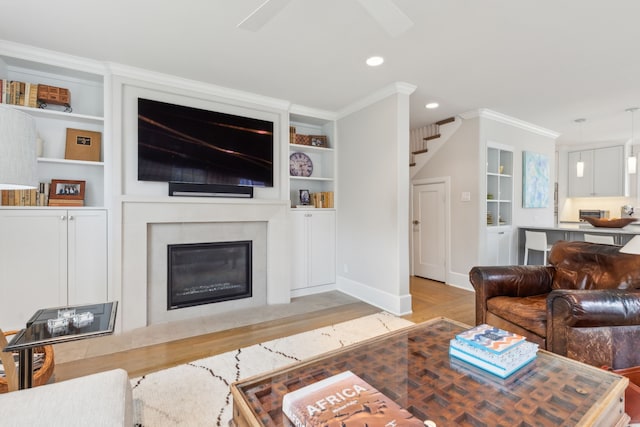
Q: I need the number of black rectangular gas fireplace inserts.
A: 1